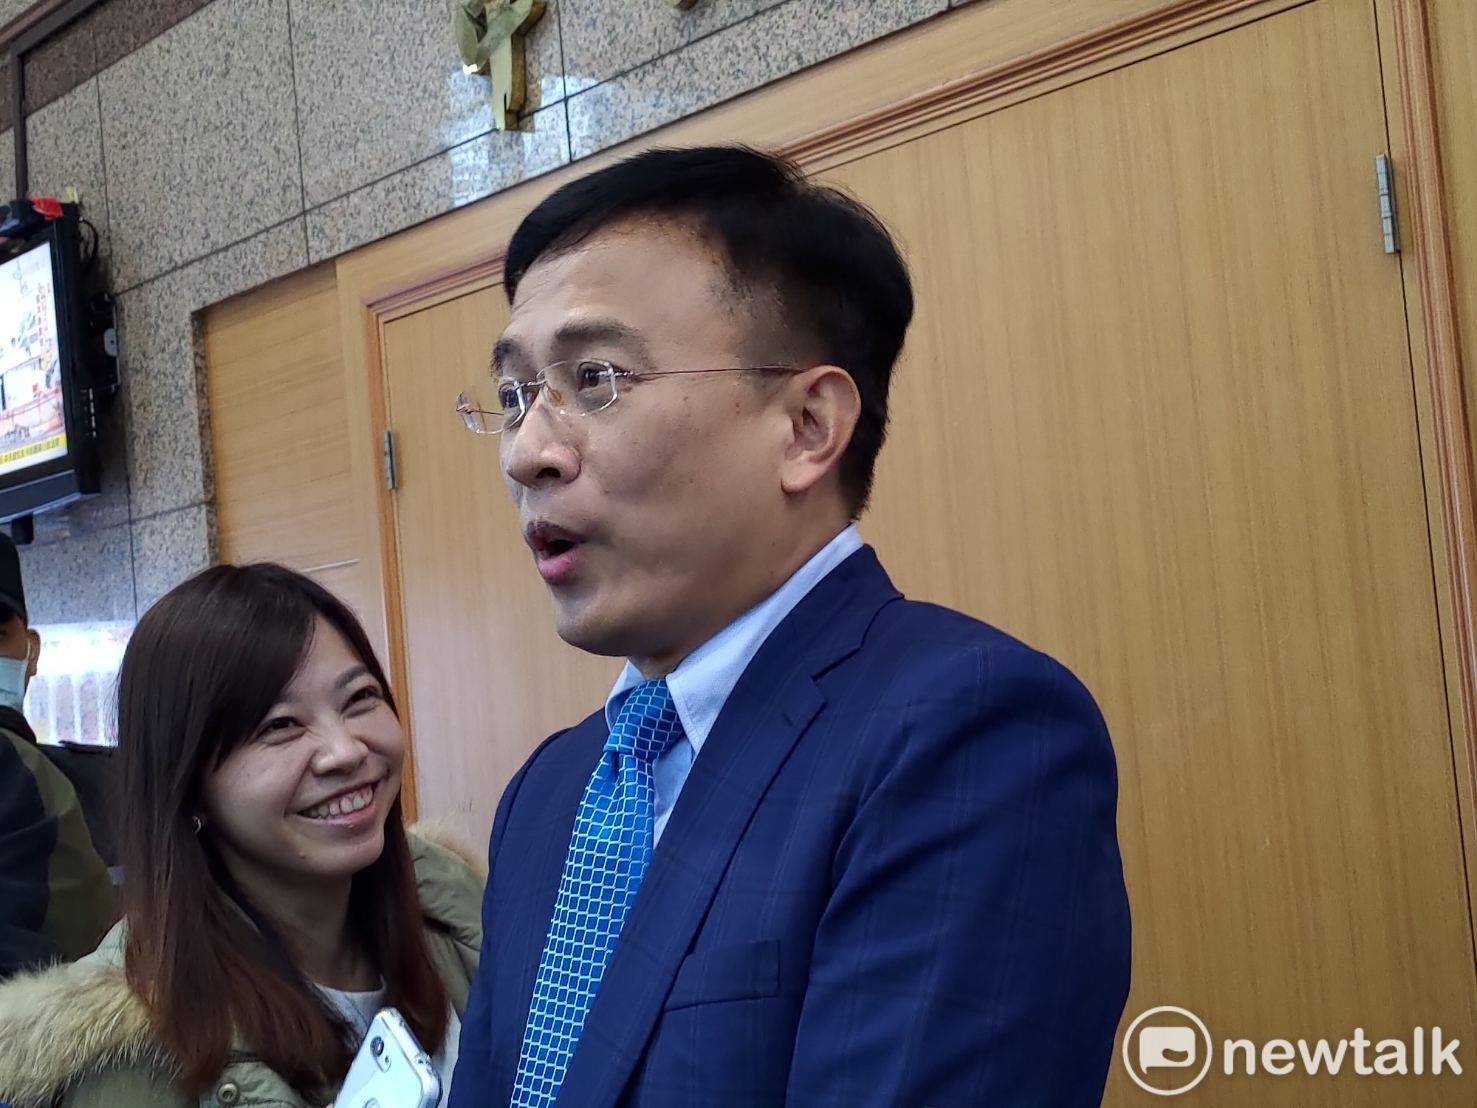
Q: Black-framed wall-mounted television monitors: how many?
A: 1